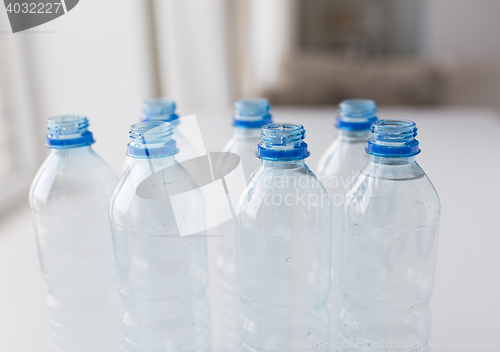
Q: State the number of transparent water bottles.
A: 7